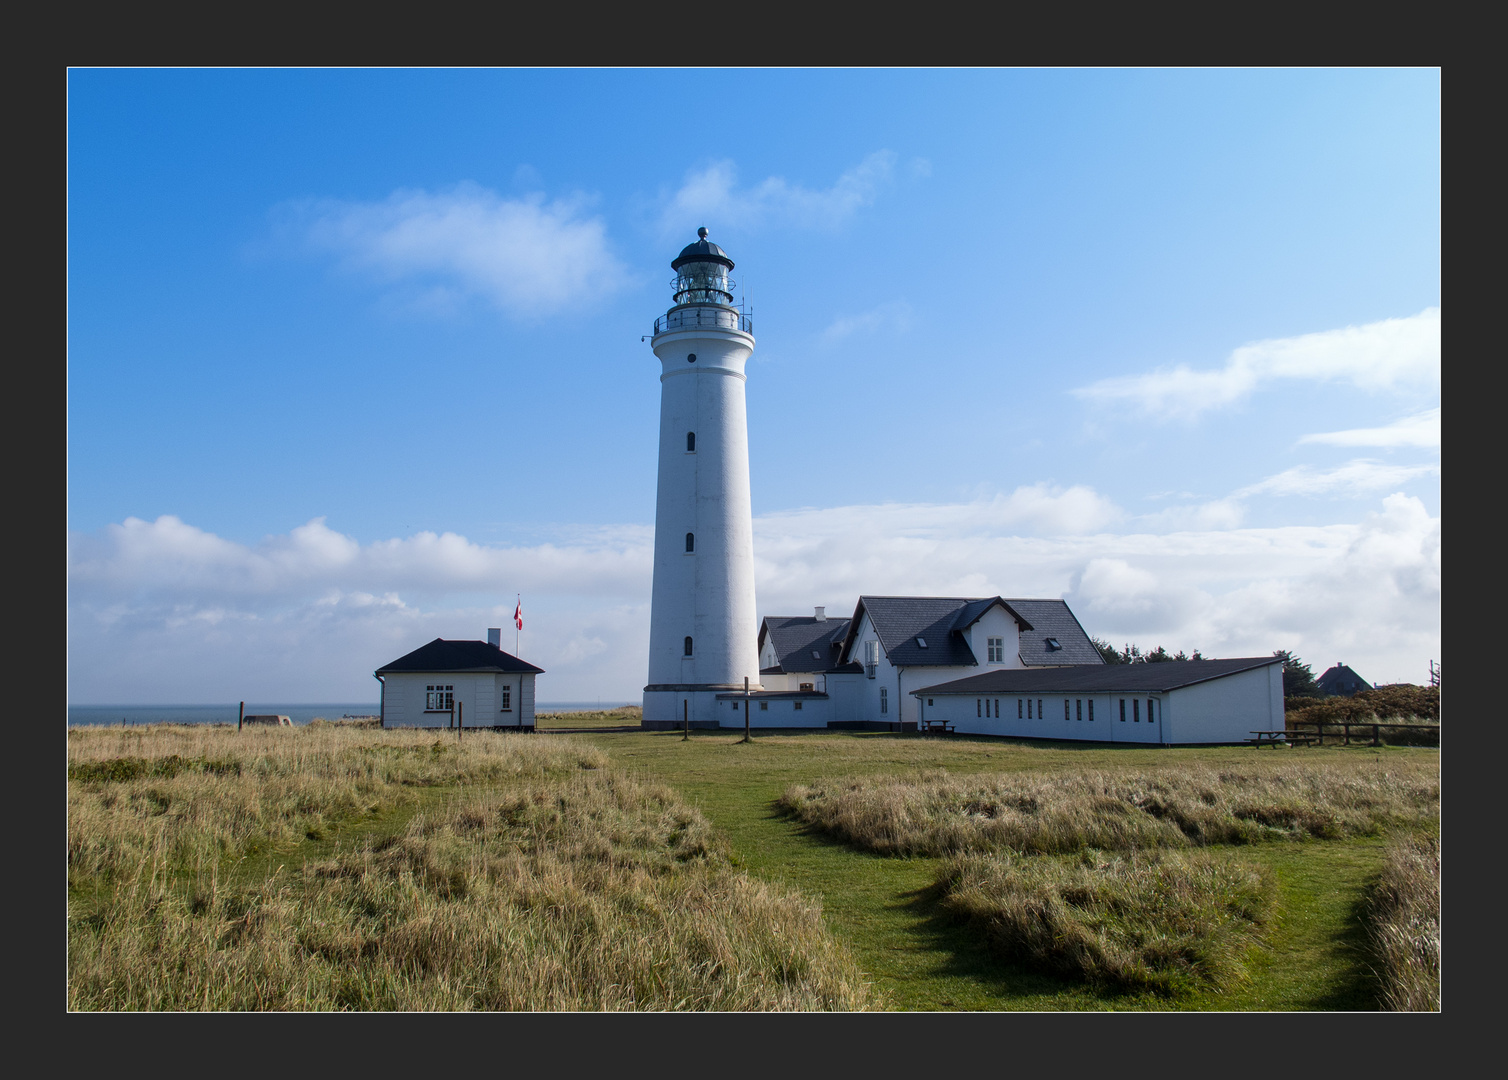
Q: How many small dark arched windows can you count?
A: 3